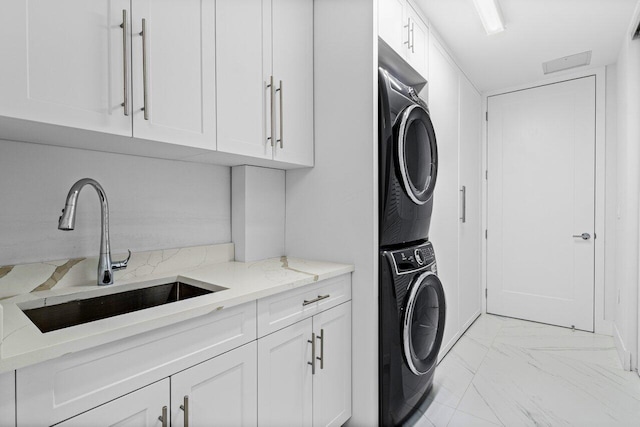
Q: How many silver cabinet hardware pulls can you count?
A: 12